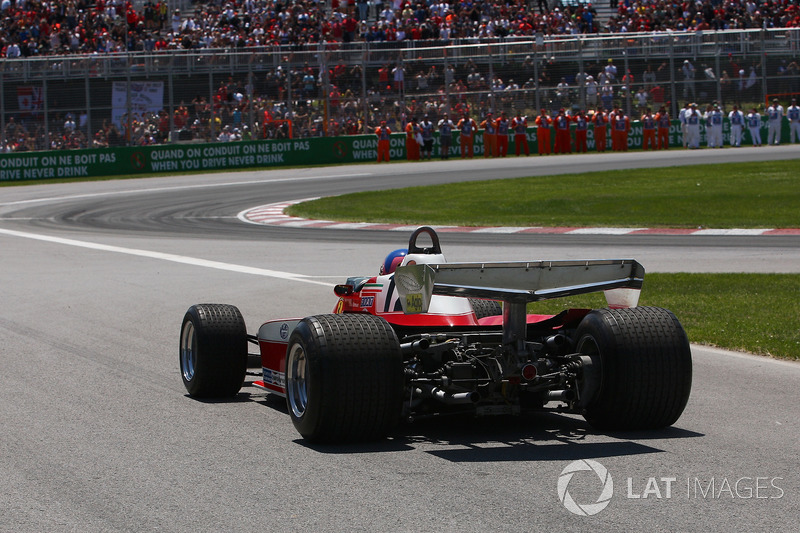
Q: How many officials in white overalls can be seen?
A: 8